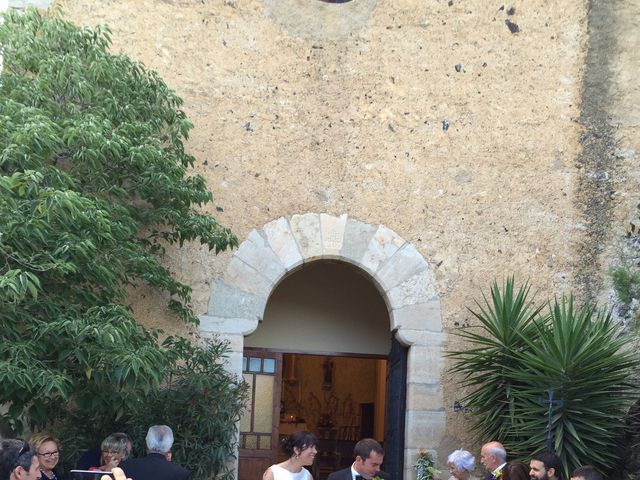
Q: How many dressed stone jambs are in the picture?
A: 2